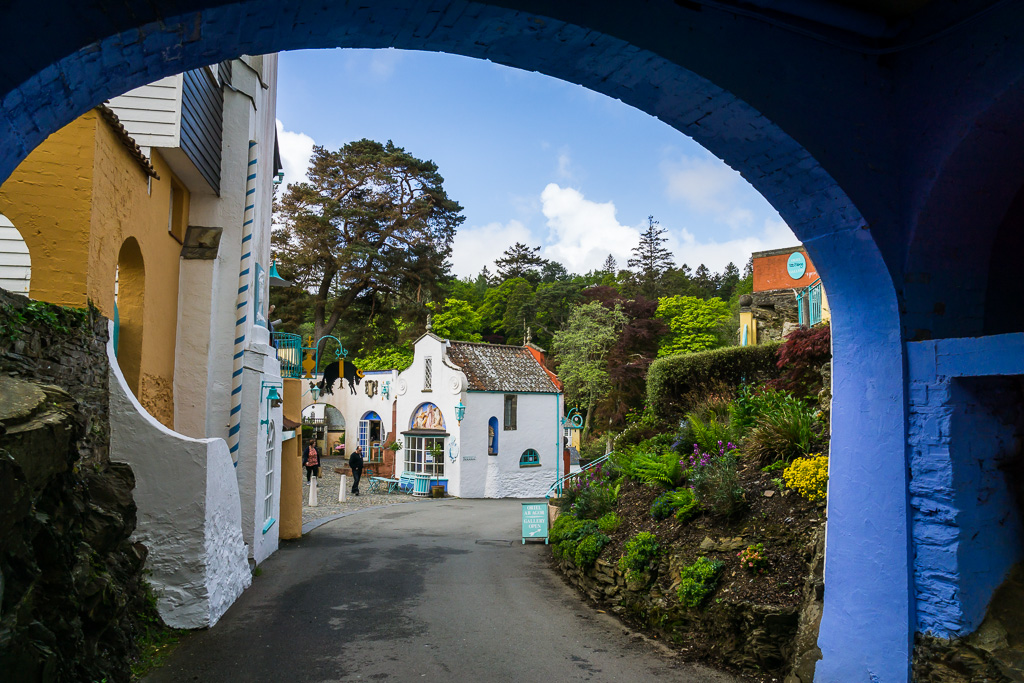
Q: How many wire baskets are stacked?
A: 0